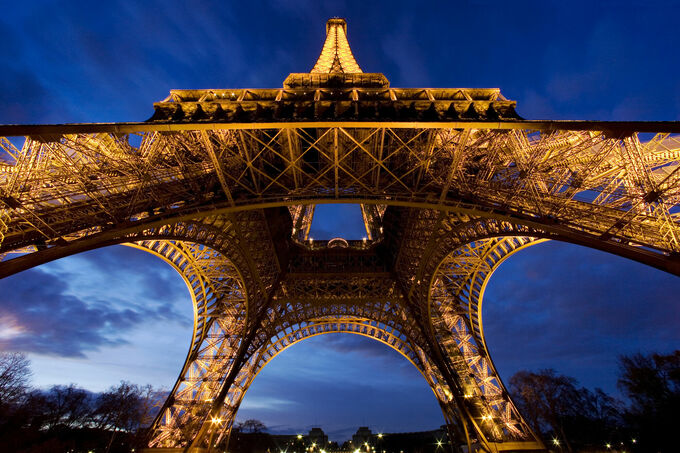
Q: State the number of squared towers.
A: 2